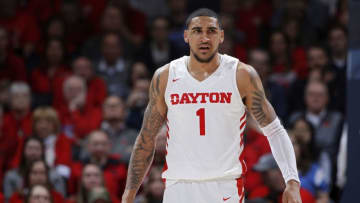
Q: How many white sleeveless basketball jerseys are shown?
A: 1